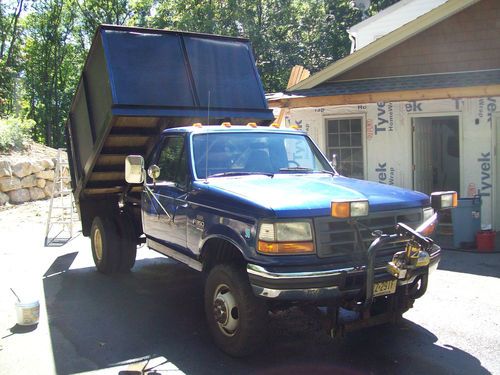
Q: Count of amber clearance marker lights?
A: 5